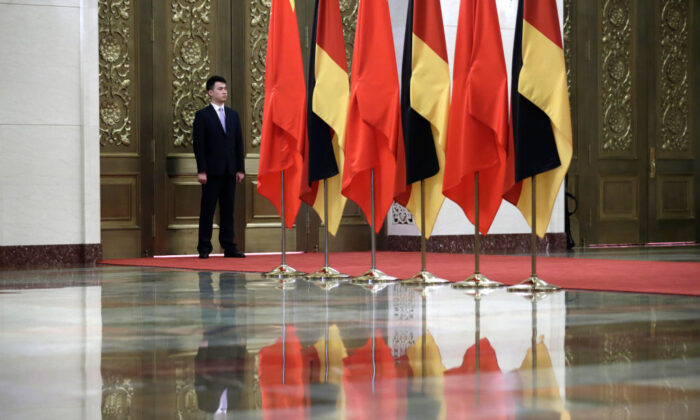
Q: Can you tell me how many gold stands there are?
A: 6